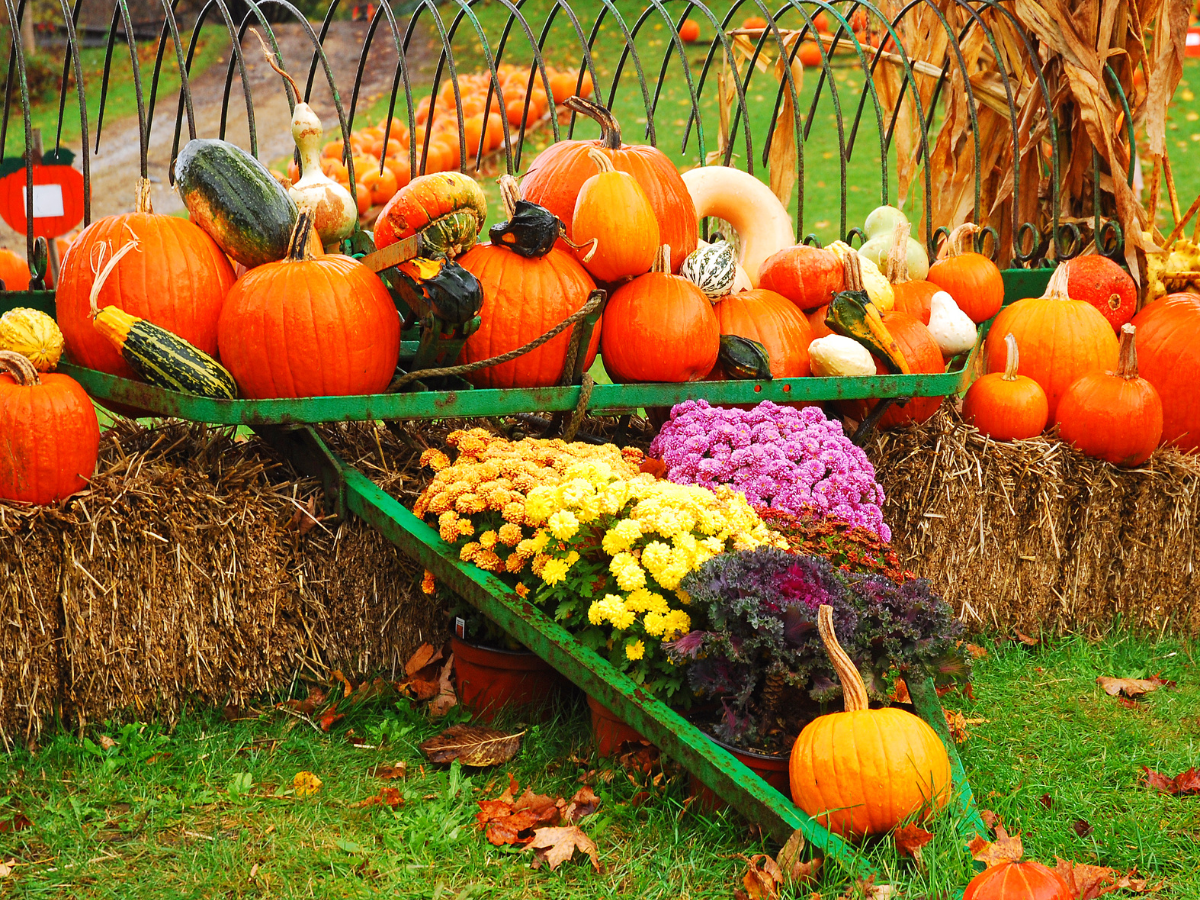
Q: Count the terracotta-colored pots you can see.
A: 3